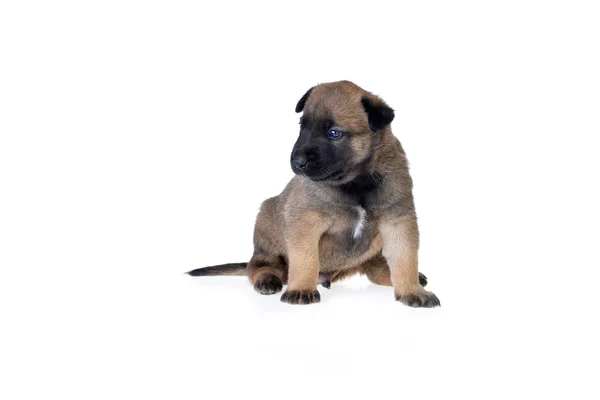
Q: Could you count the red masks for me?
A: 0